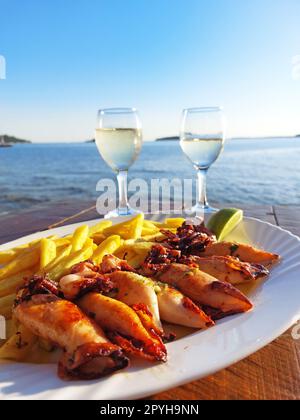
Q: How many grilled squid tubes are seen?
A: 7